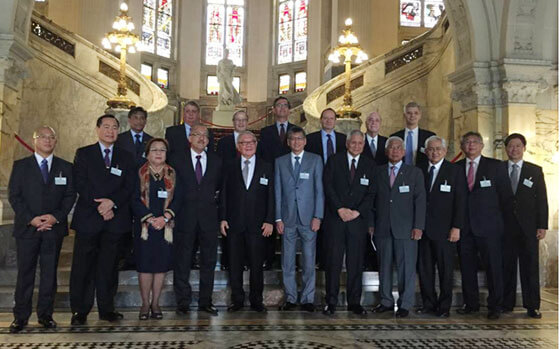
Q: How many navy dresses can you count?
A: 1